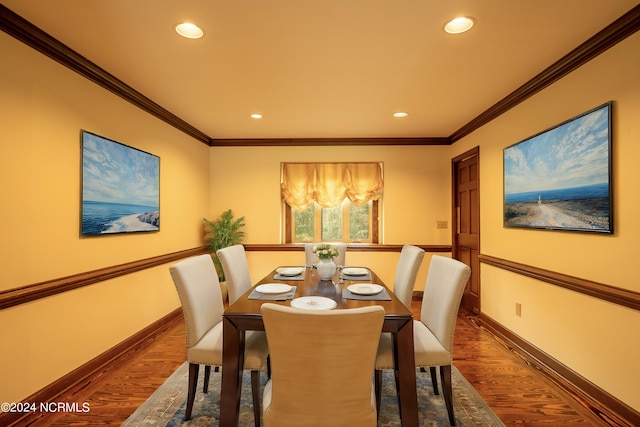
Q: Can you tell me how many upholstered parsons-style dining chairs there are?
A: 6